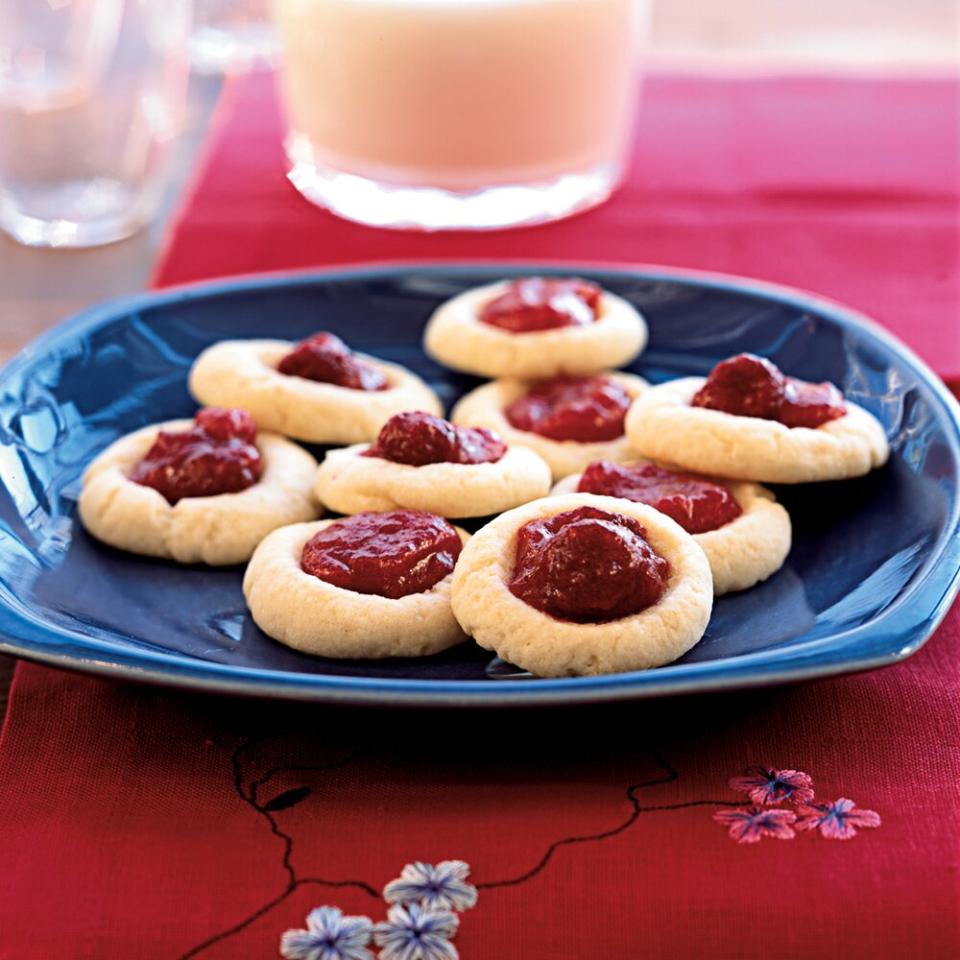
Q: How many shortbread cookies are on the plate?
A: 9